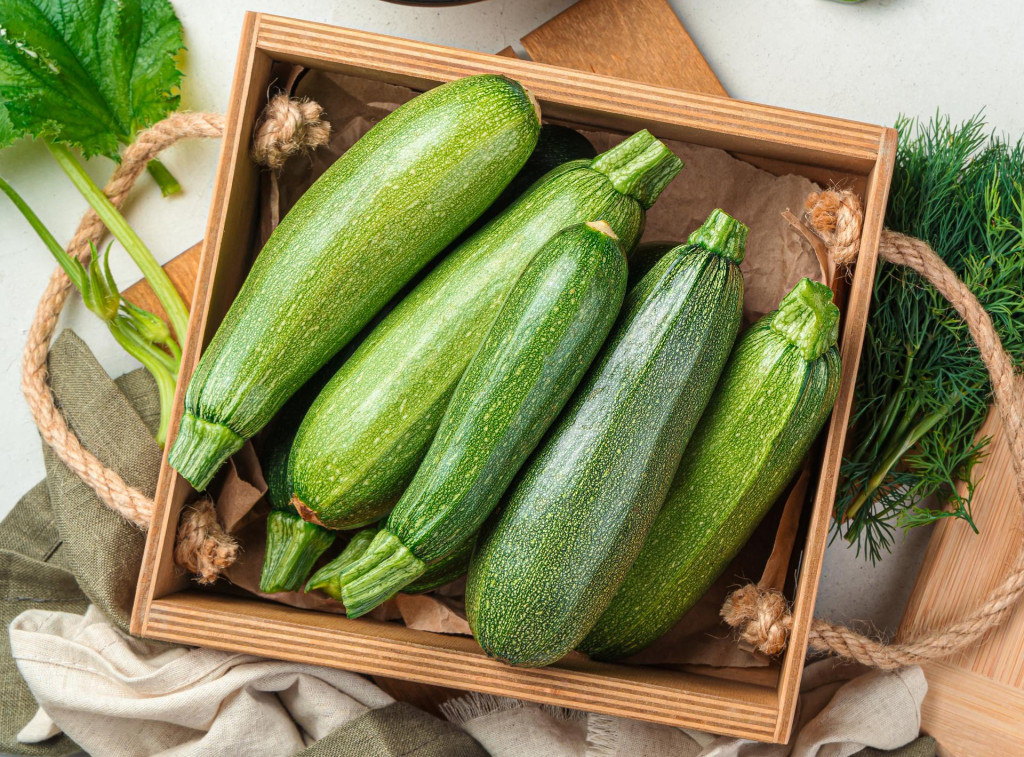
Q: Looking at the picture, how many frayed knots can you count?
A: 4